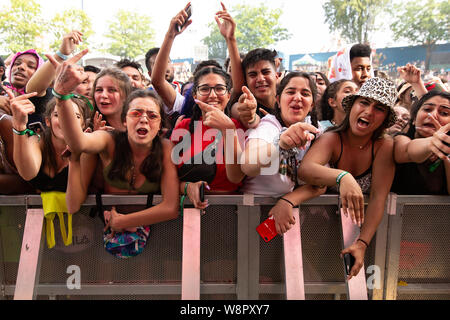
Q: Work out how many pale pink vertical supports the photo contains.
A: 4